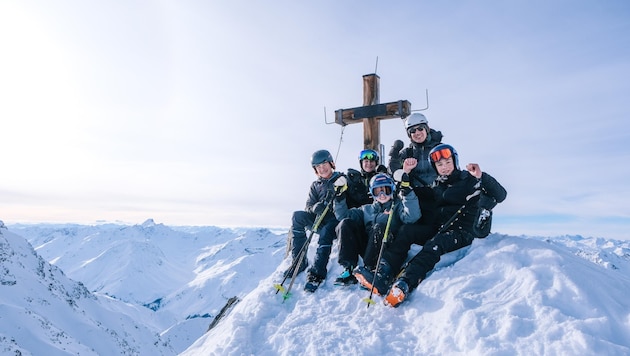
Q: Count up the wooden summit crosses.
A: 1